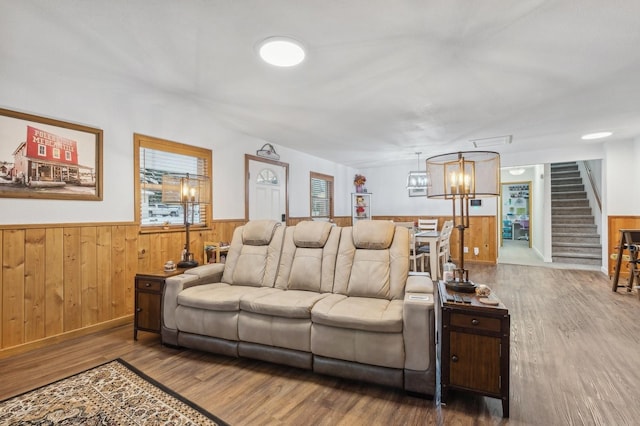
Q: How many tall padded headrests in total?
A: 3